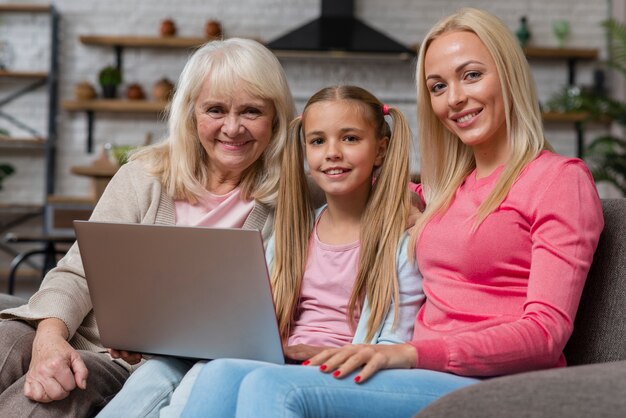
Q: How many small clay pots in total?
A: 5